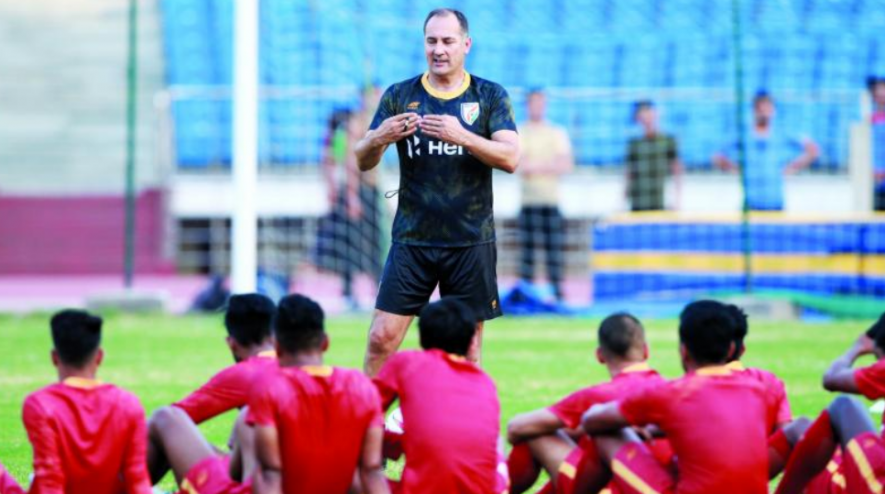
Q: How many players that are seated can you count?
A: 8